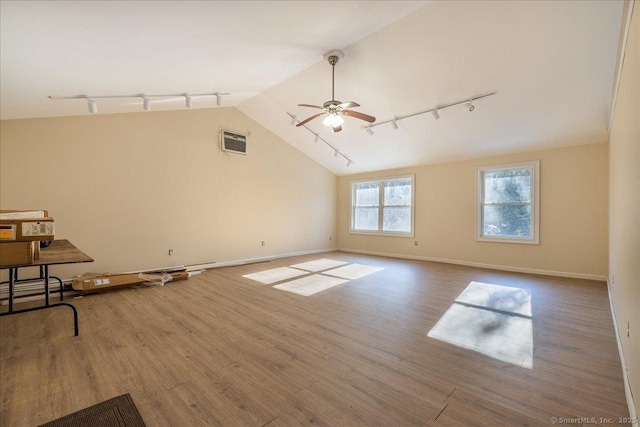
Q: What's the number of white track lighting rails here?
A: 3